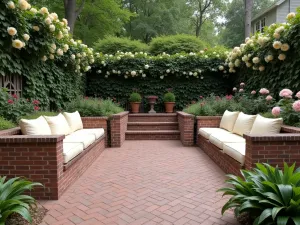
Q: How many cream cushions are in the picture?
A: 12